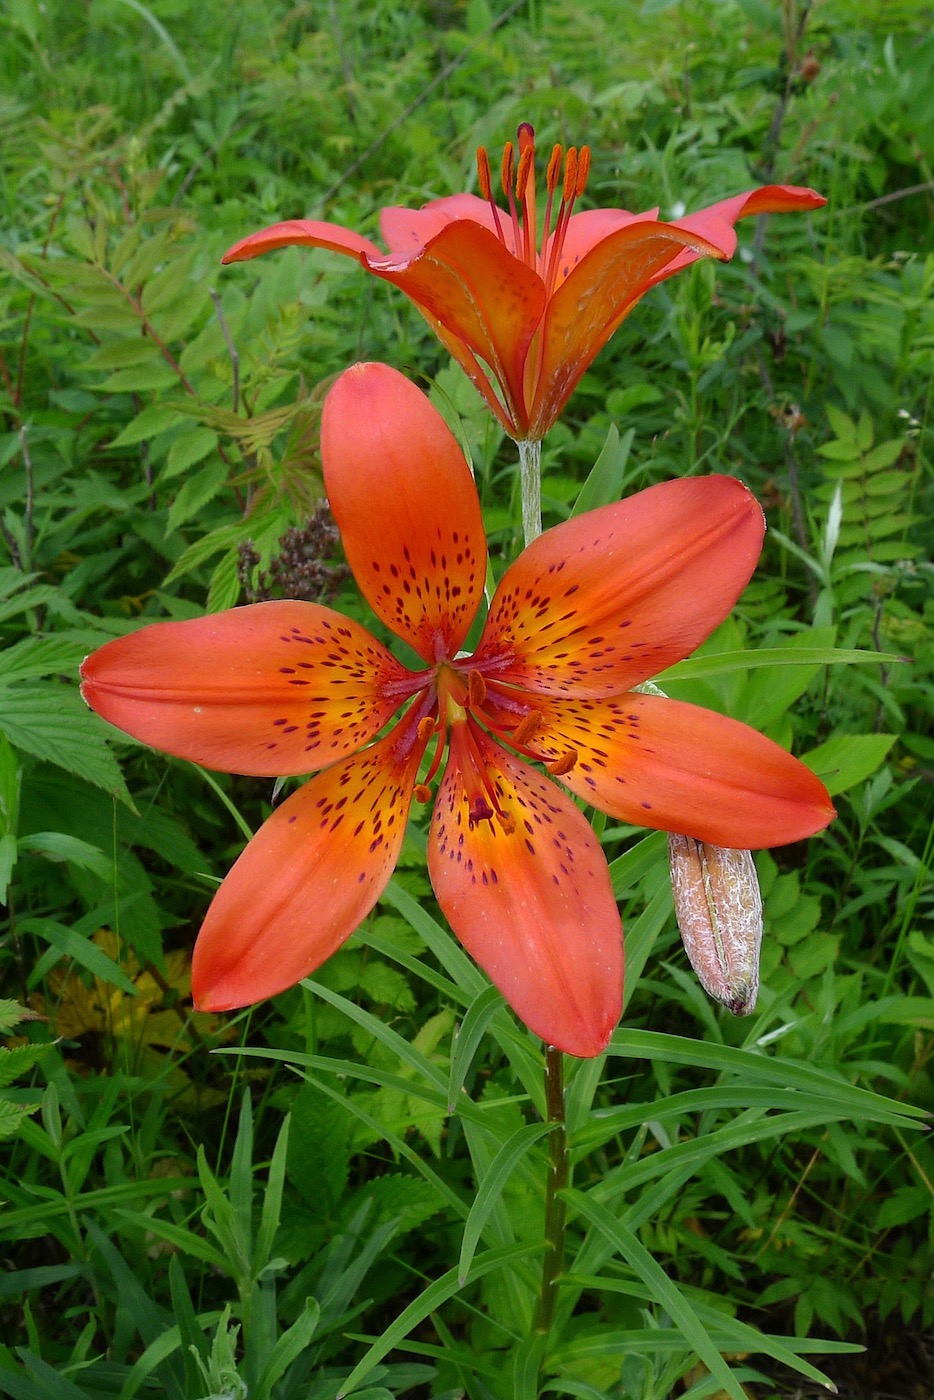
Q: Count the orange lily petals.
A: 12